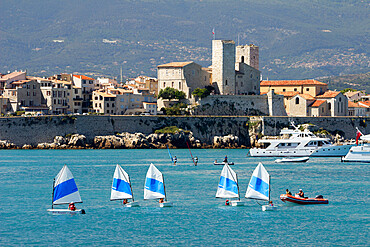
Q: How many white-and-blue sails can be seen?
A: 5